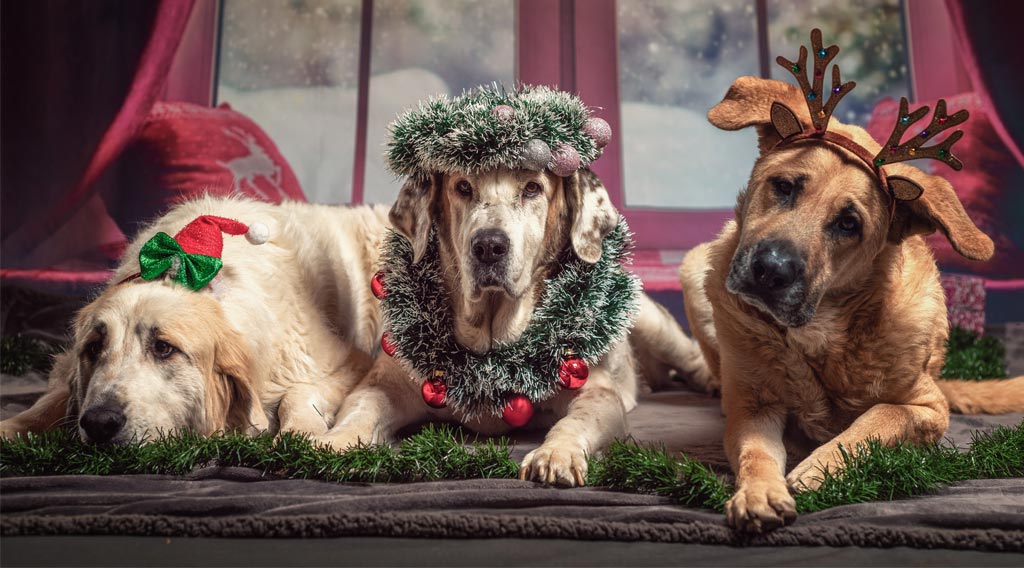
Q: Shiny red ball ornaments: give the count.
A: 5